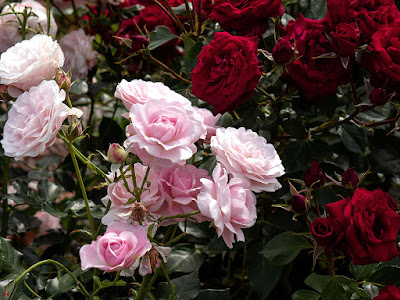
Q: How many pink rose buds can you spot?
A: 3